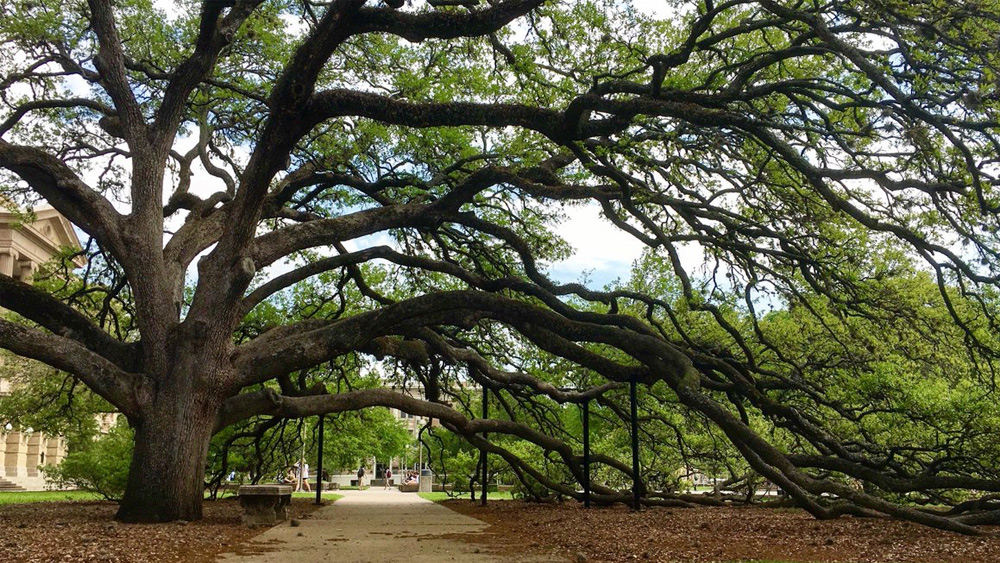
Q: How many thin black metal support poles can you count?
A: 4